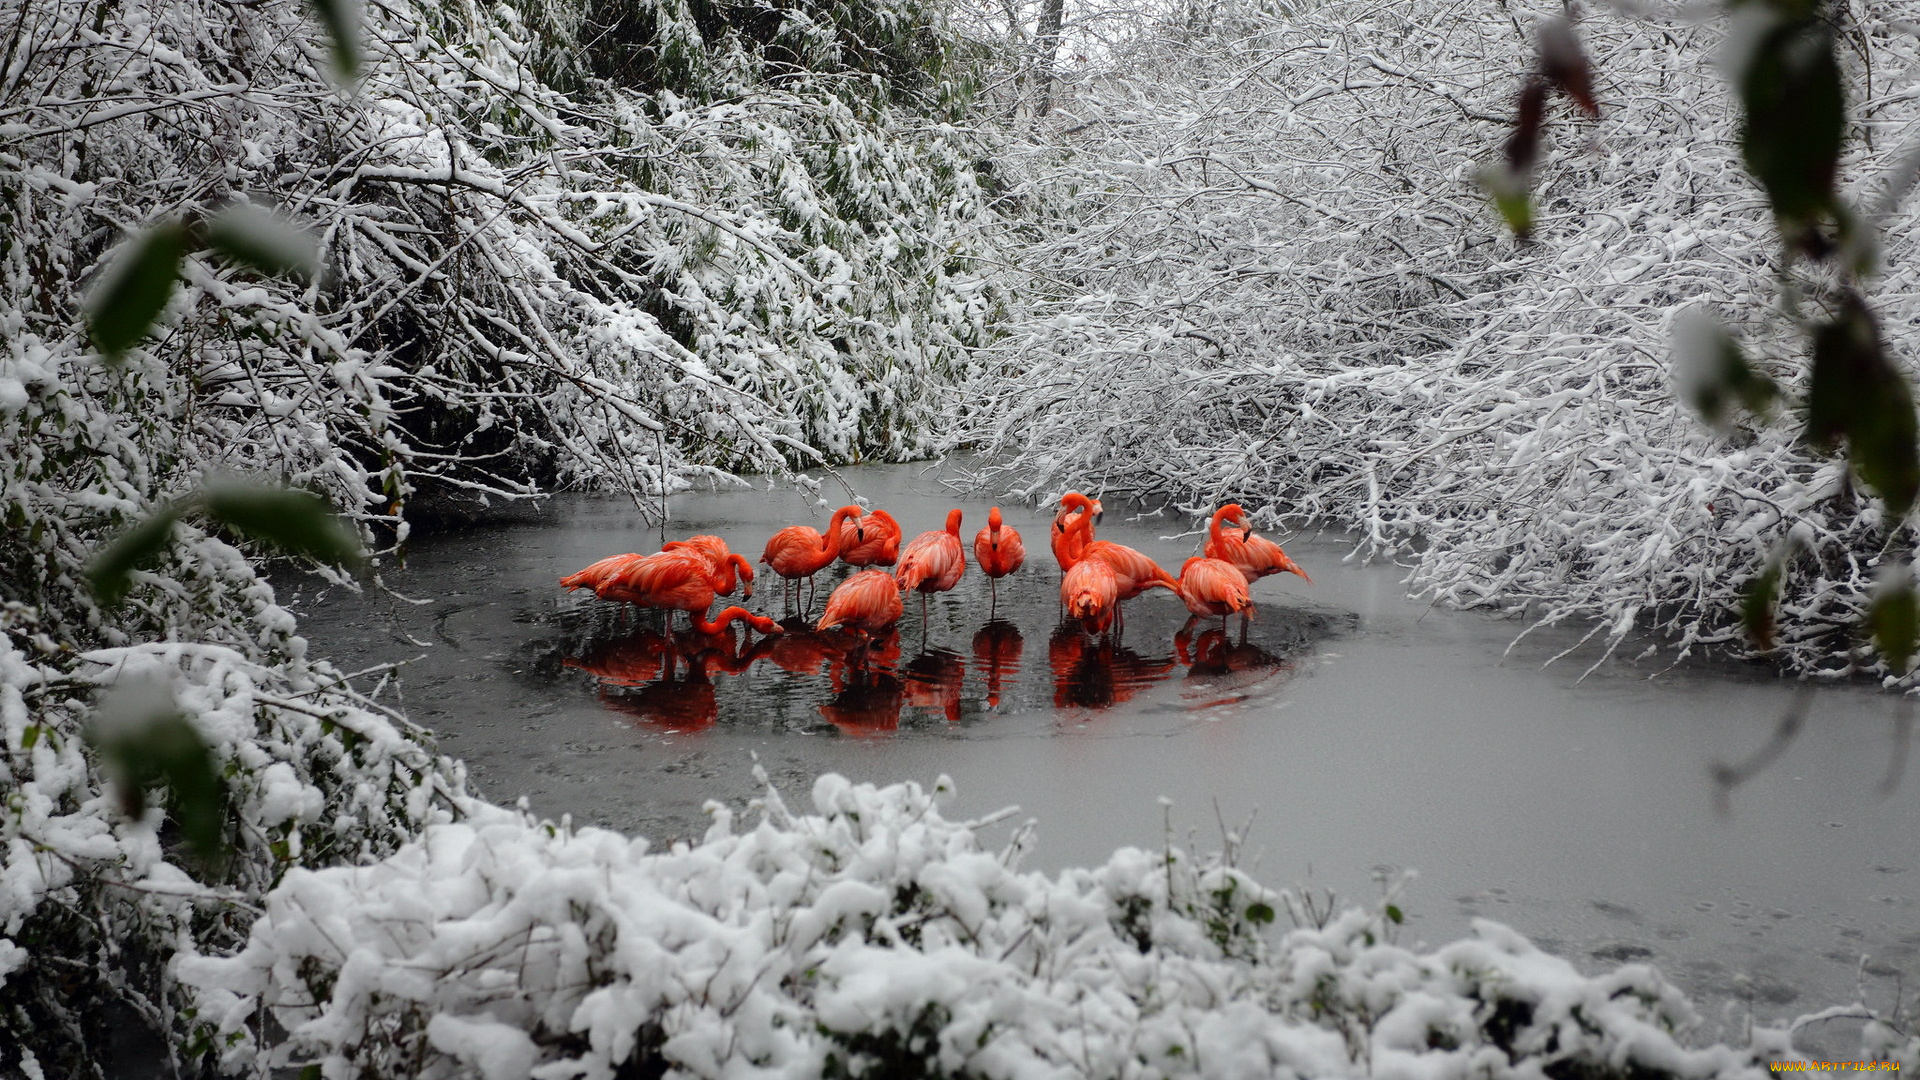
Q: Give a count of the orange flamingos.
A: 13